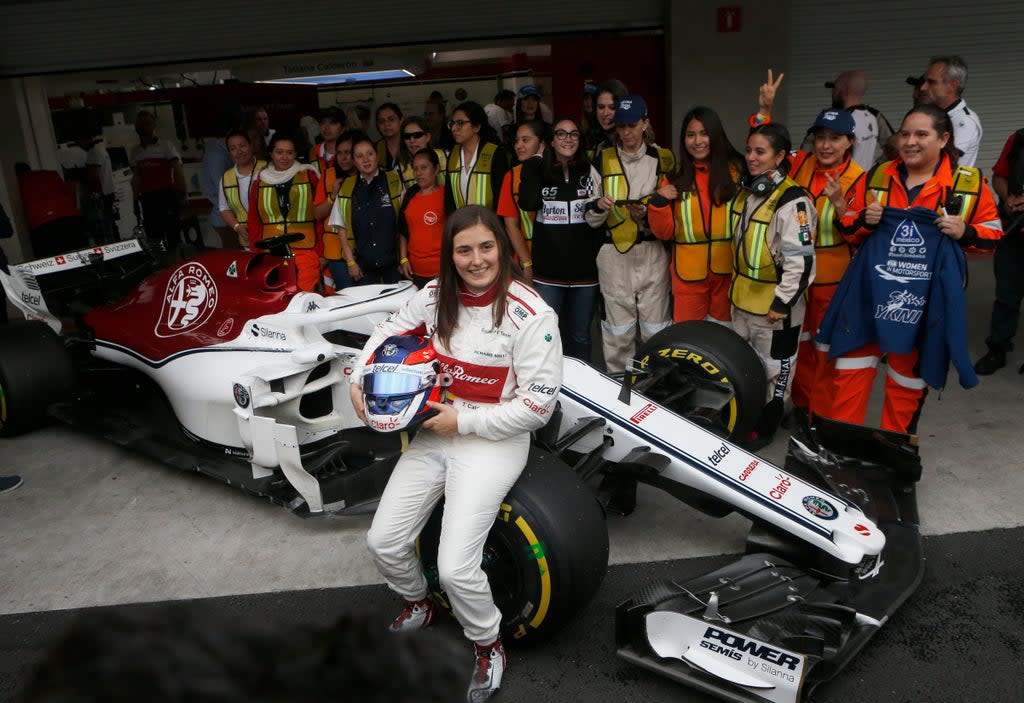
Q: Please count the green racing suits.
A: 0